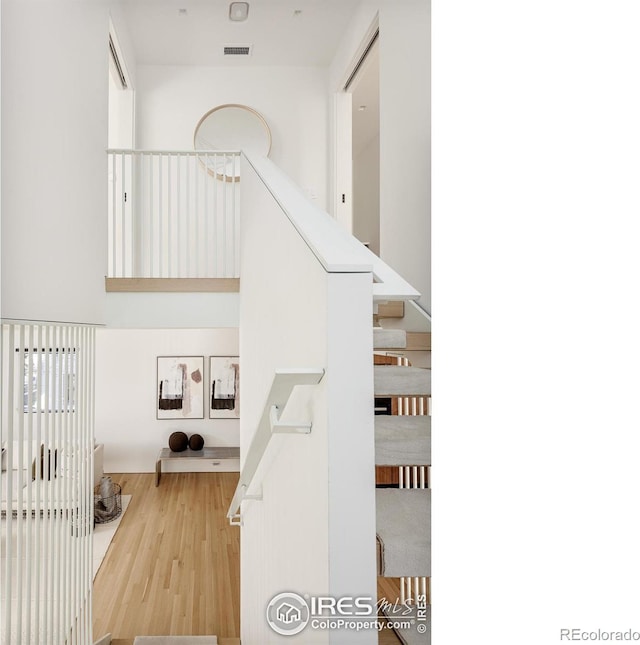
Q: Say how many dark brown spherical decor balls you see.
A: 2